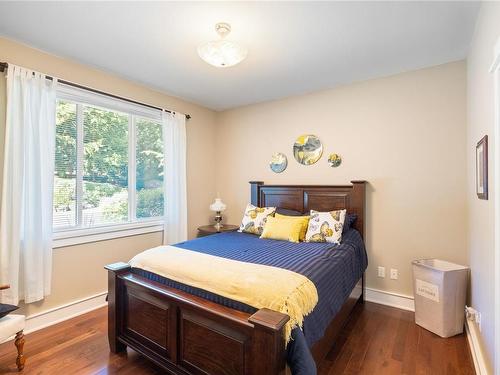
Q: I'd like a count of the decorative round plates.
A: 3